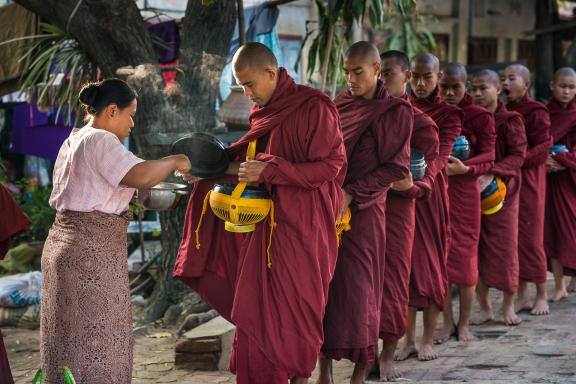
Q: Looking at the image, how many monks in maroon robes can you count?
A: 8